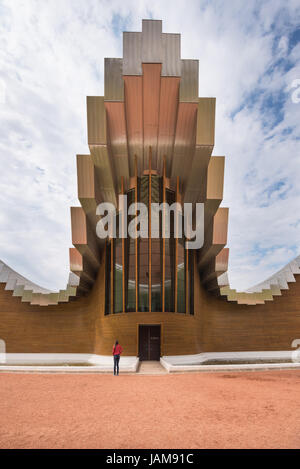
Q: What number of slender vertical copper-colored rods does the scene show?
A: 7